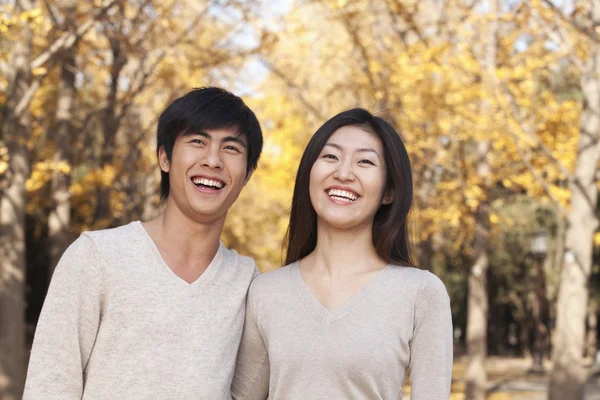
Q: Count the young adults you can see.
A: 2